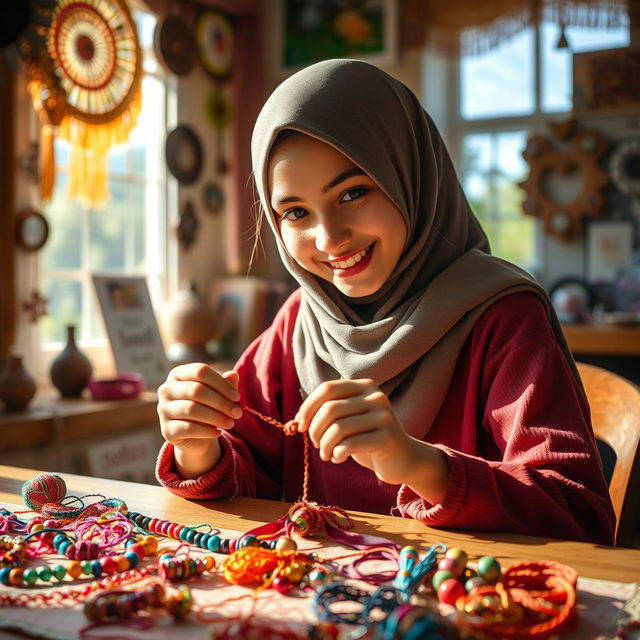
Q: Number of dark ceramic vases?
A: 2